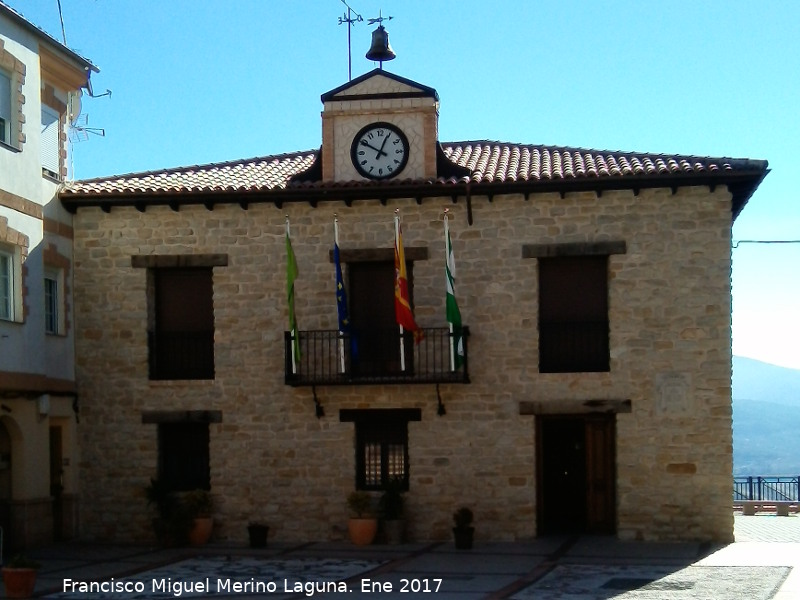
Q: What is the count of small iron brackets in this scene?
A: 2